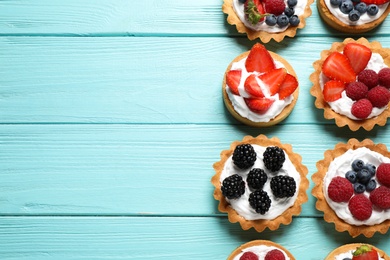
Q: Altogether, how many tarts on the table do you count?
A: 8